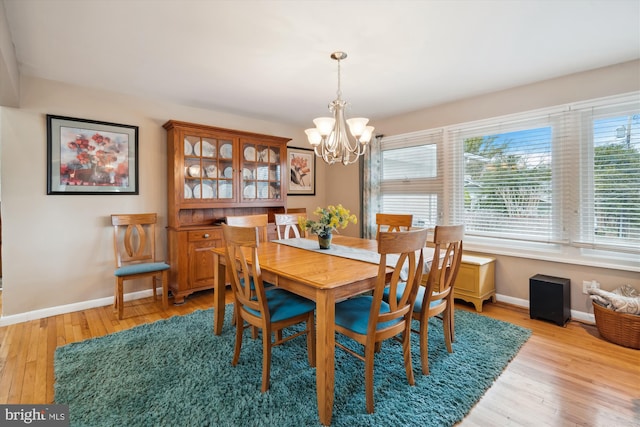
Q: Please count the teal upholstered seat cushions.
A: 5